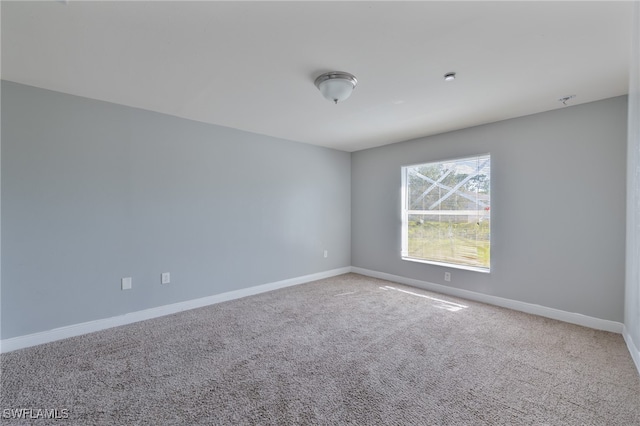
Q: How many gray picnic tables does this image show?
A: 0